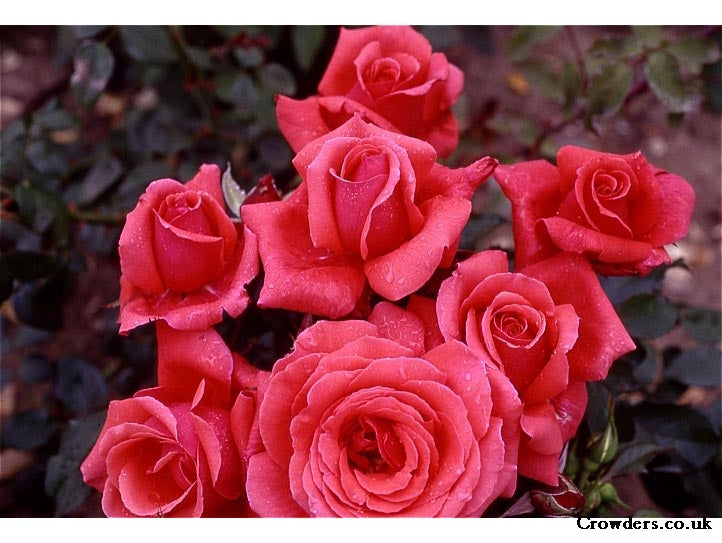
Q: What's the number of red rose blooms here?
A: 7